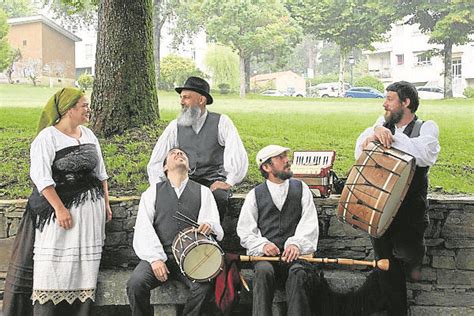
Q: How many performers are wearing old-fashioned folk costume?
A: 5